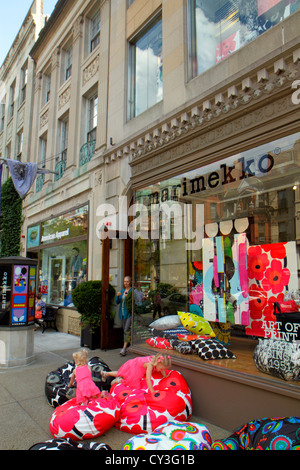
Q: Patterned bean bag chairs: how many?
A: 6